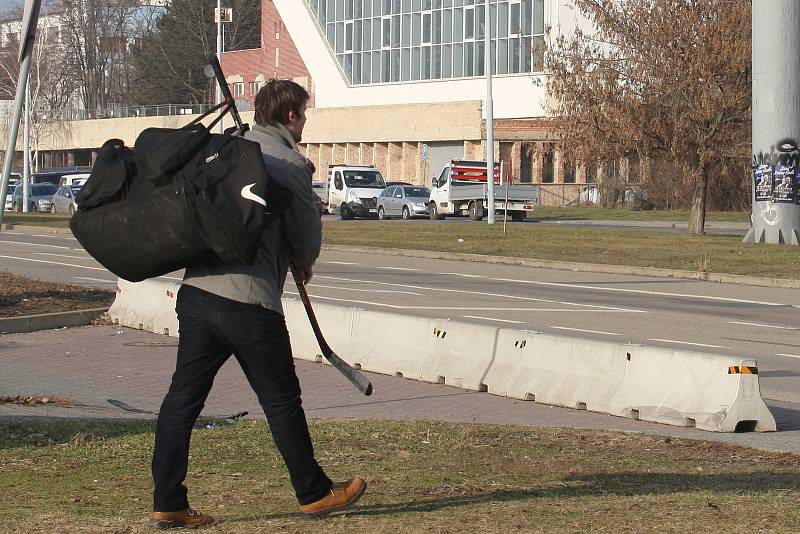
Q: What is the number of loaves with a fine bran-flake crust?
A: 0